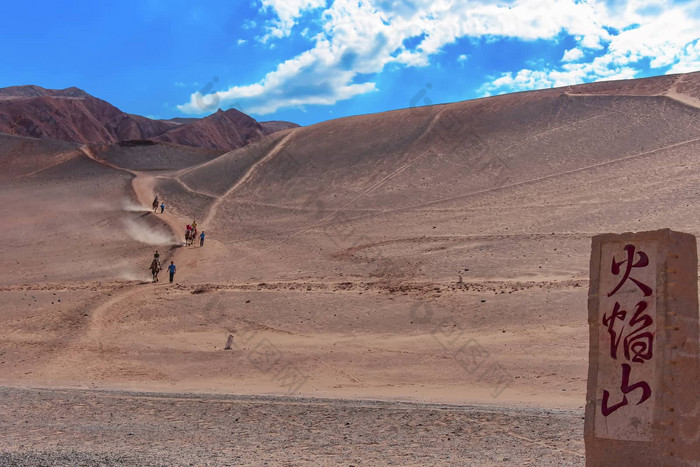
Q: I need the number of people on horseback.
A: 4